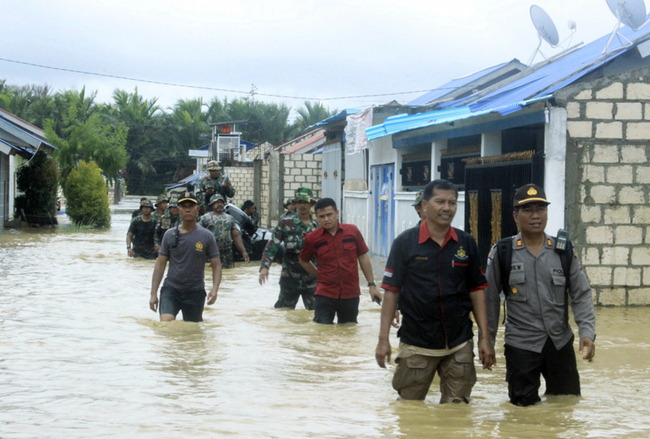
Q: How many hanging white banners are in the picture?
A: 1